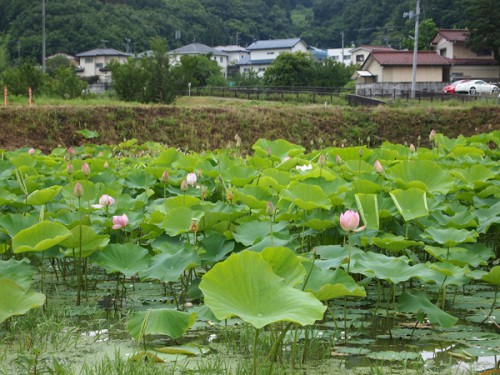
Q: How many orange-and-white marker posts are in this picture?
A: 2